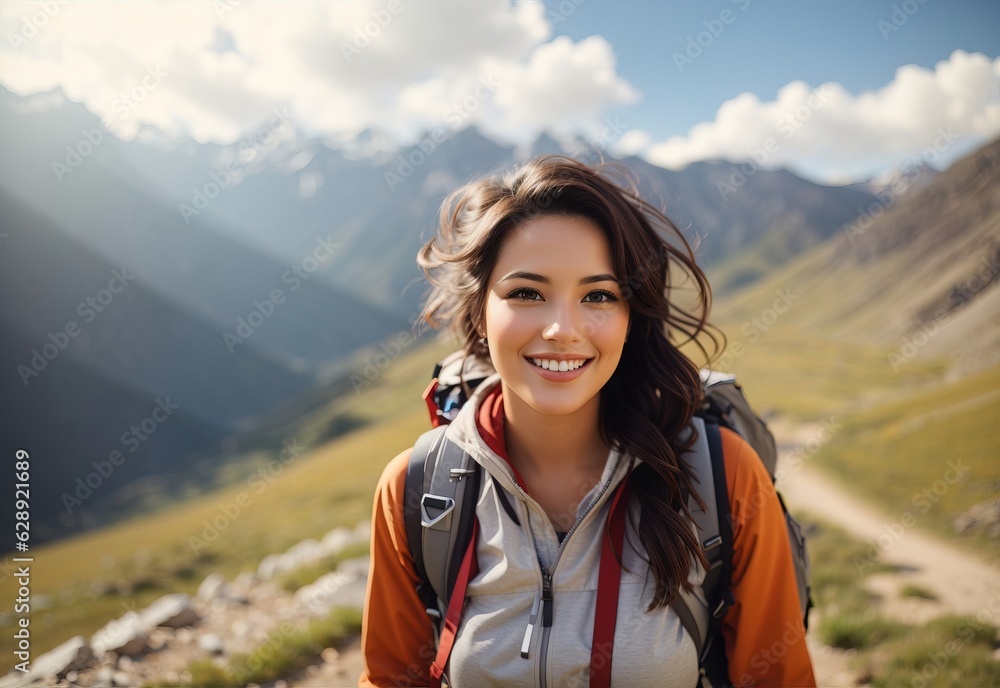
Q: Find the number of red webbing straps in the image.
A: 2